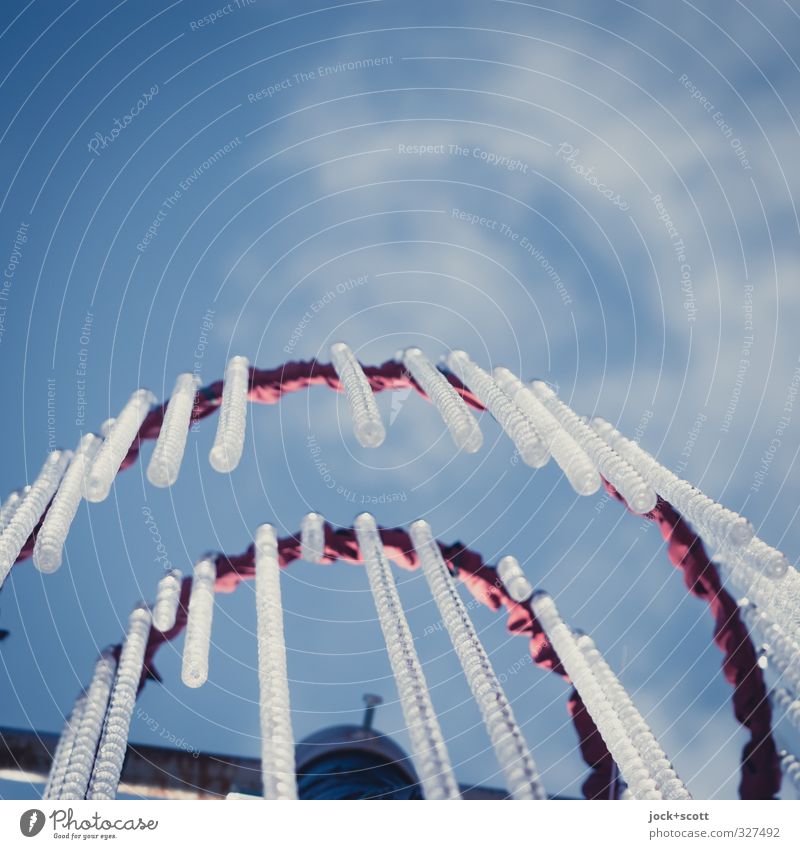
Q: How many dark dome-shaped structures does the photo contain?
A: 1